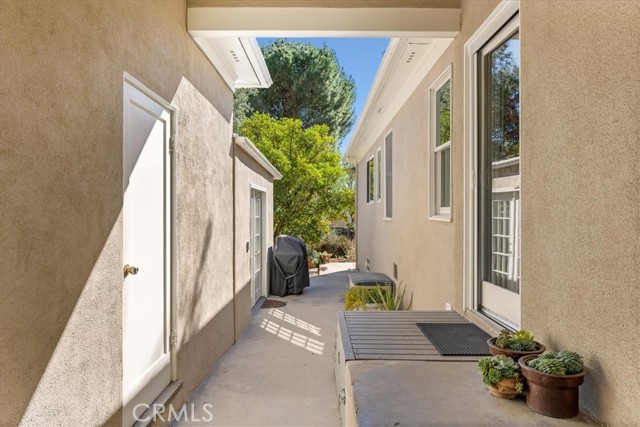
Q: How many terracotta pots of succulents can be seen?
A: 3